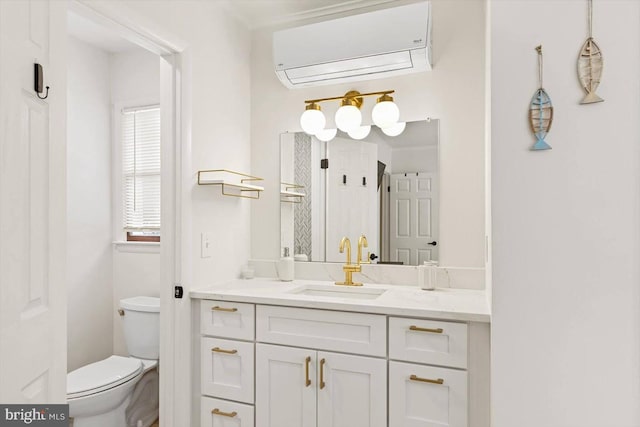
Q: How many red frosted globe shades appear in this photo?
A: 0